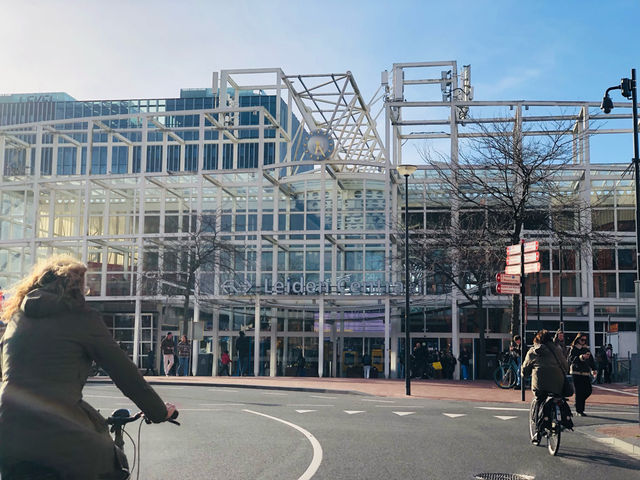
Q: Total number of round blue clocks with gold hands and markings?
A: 1